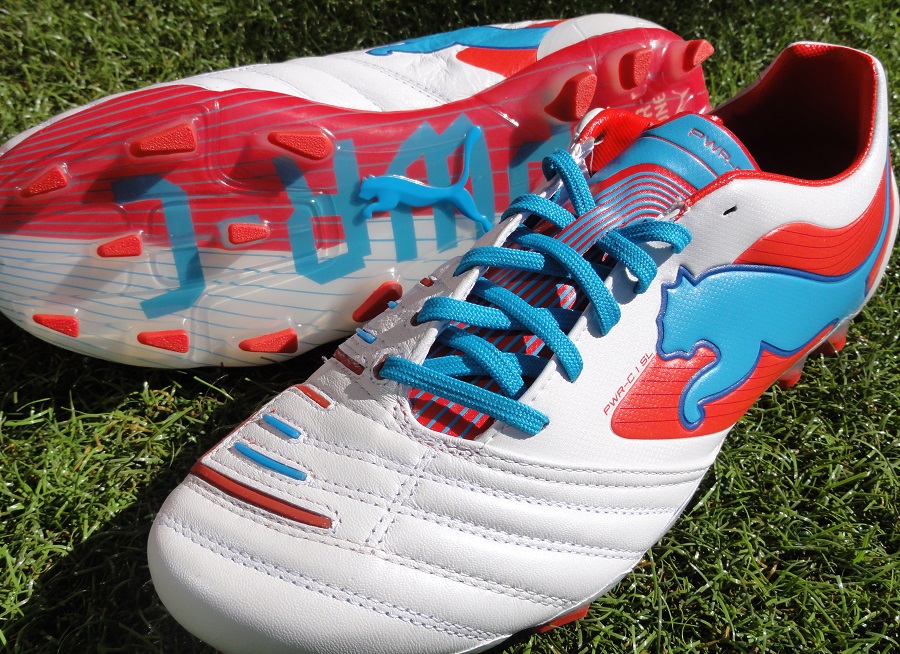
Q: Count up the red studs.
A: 15